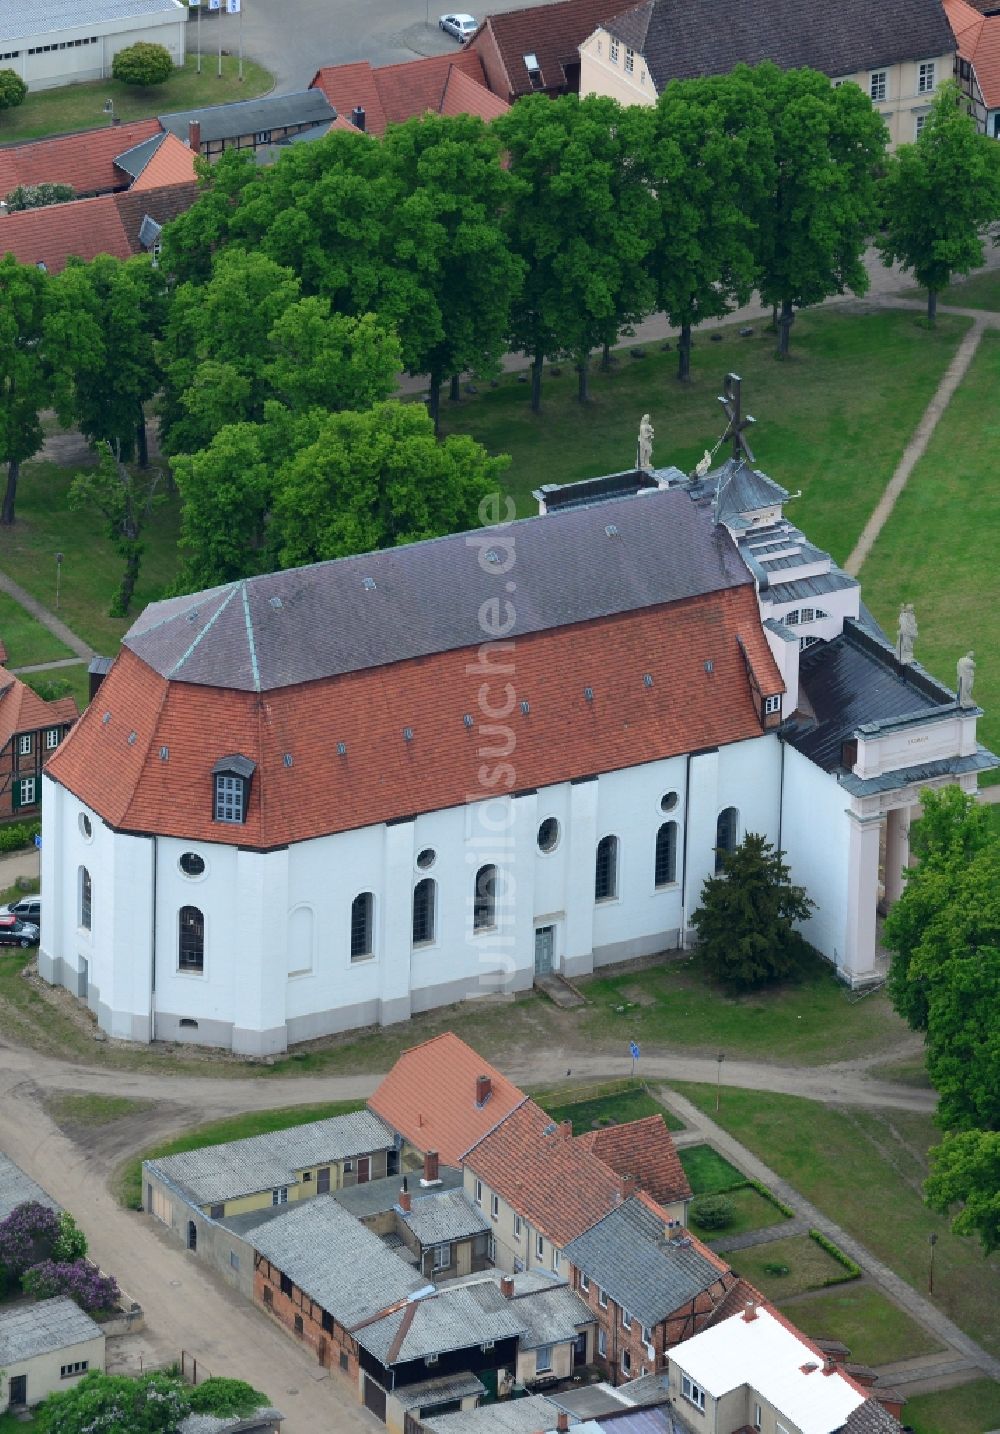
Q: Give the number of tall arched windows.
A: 8